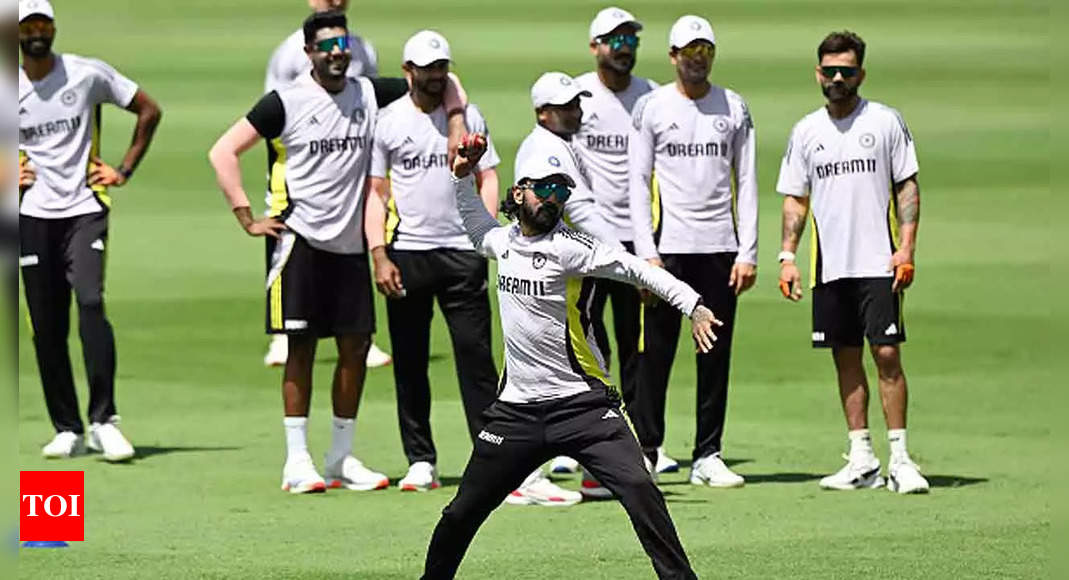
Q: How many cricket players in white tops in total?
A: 9